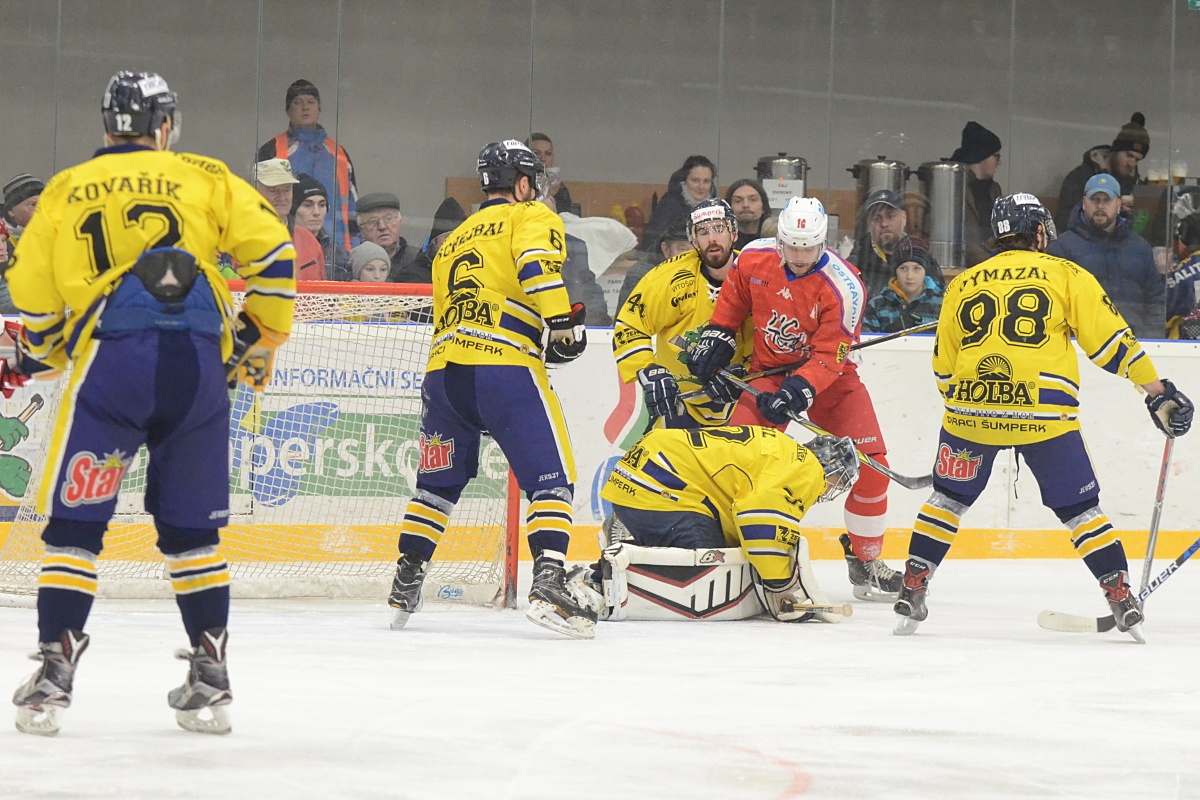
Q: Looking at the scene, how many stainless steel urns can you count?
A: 3